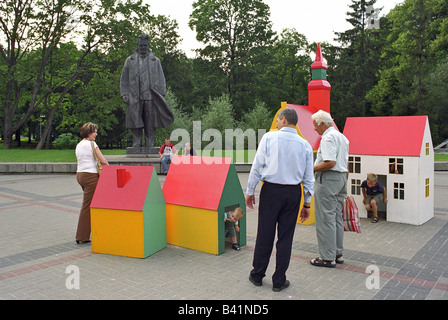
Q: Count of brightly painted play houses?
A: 4